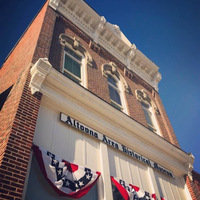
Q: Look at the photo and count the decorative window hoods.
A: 3